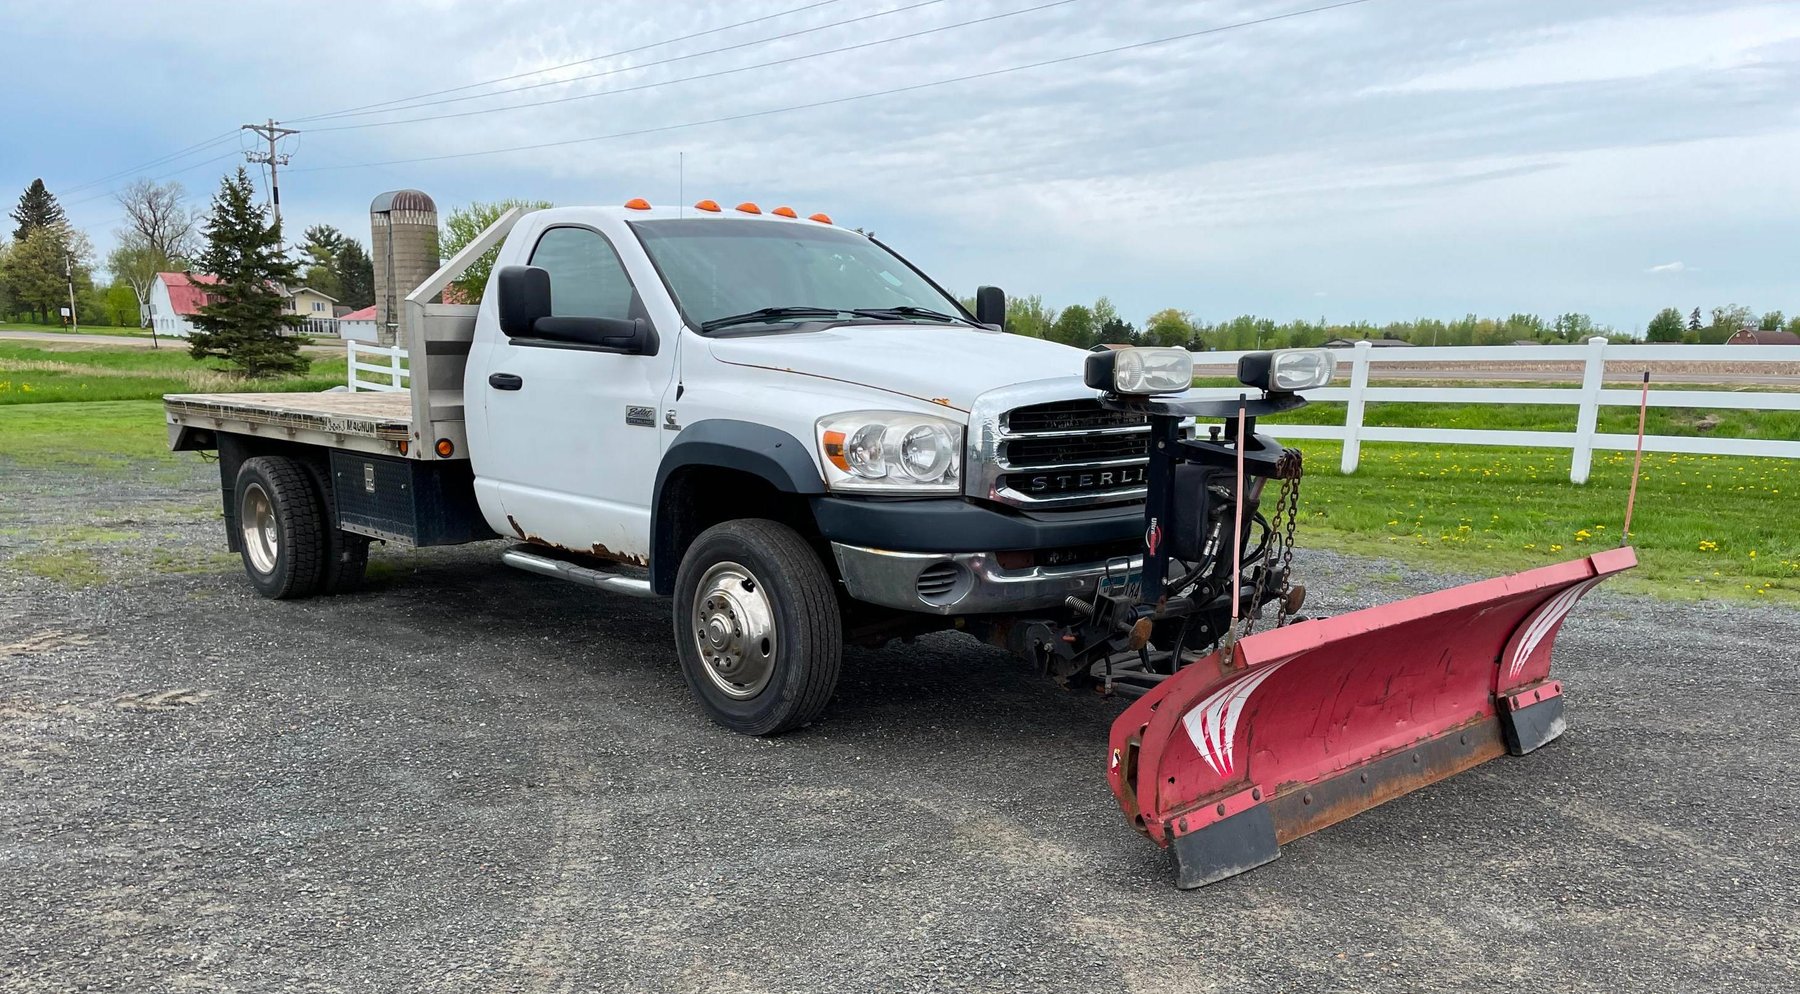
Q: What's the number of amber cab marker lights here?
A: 5